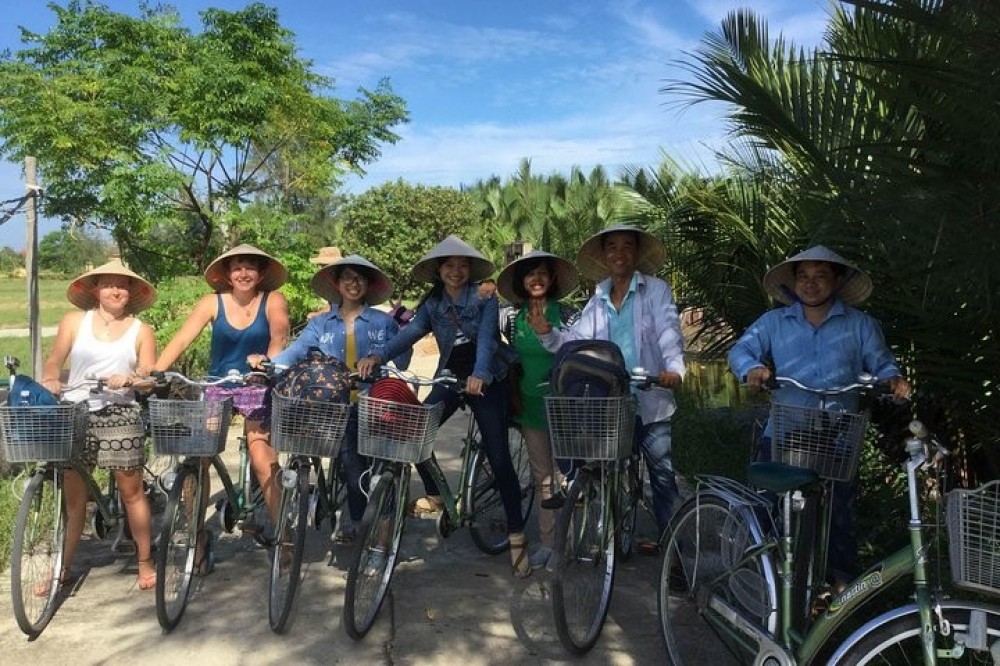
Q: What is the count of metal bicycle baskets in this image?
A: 7